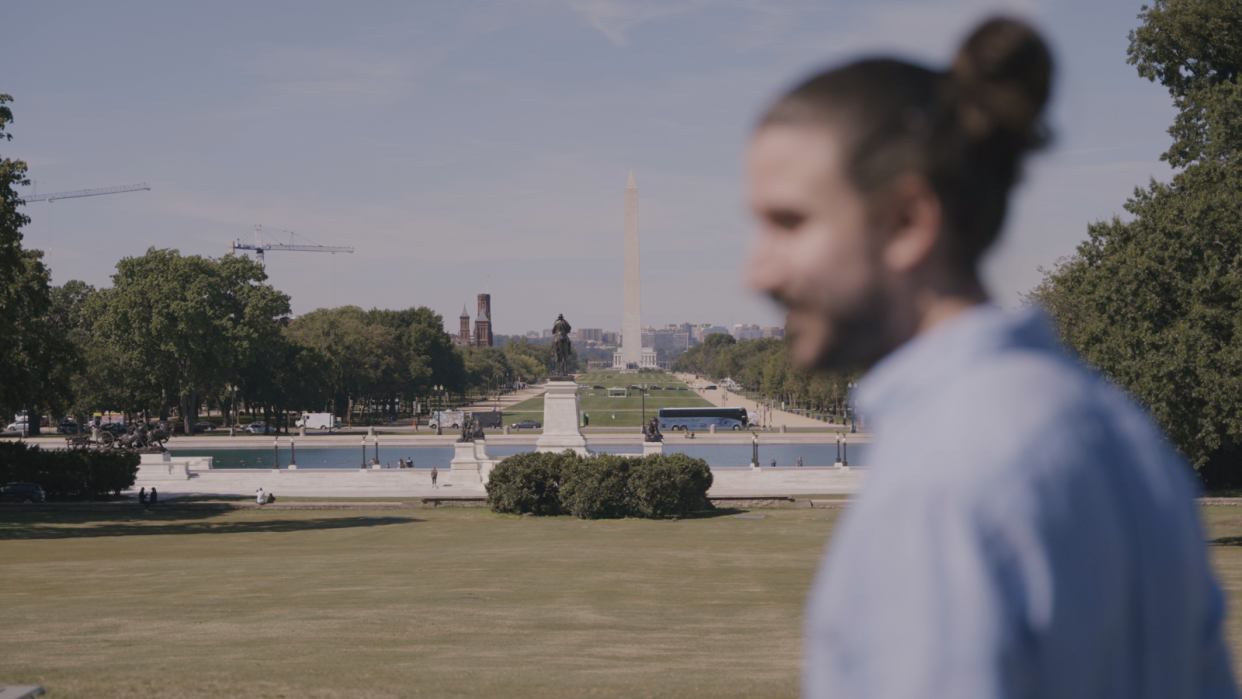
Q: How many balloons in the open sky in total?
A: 0